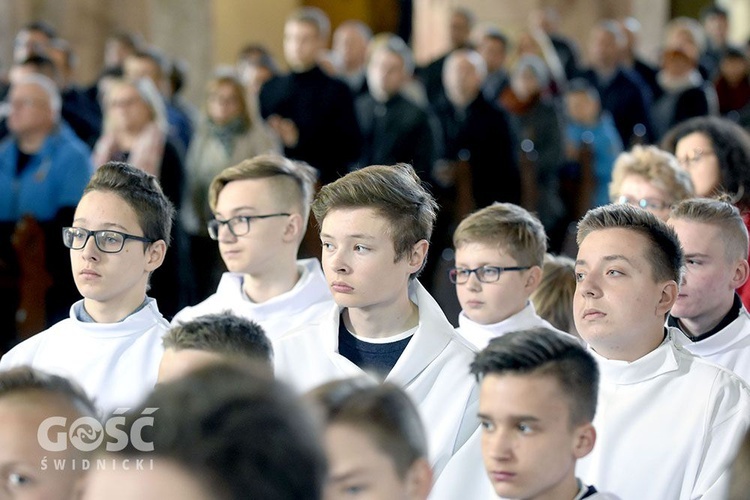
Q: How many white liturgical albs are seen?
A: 6